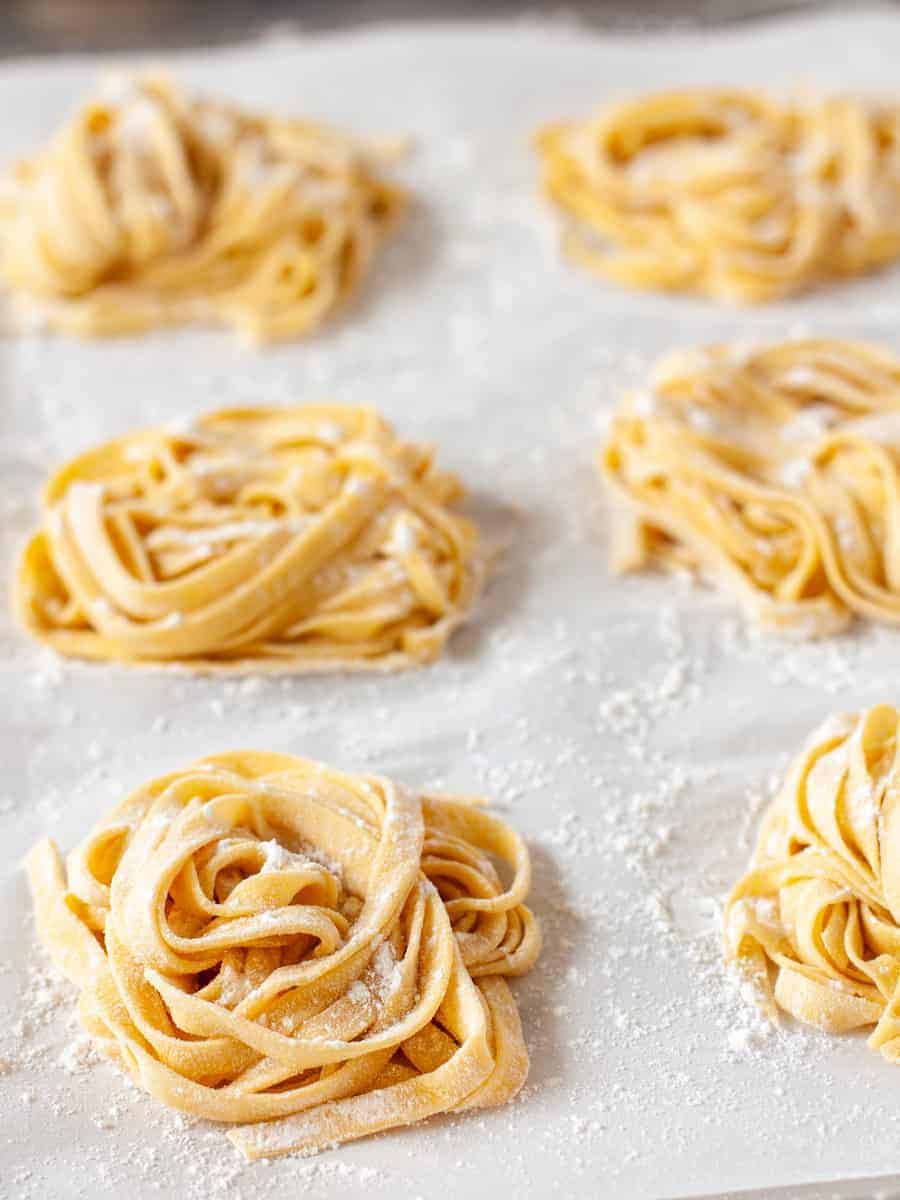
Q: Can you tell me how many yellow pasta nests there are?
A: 6